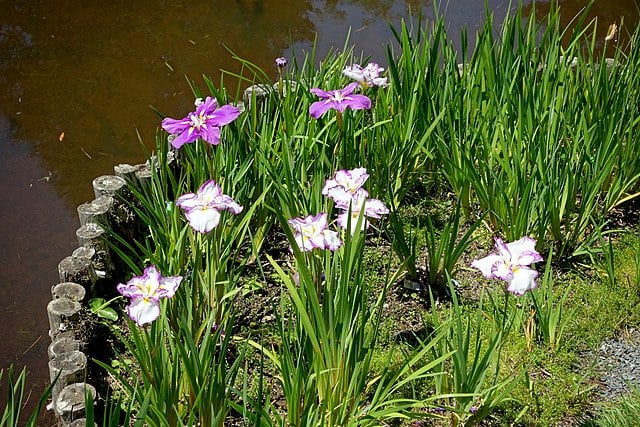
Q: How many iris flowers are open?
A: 9